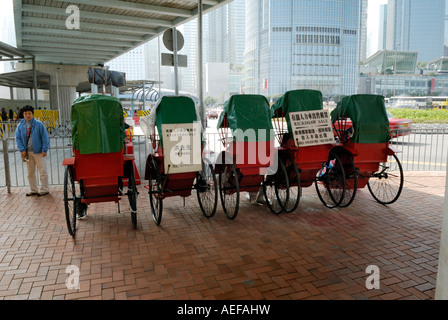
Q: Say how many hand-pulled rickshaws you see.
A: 5